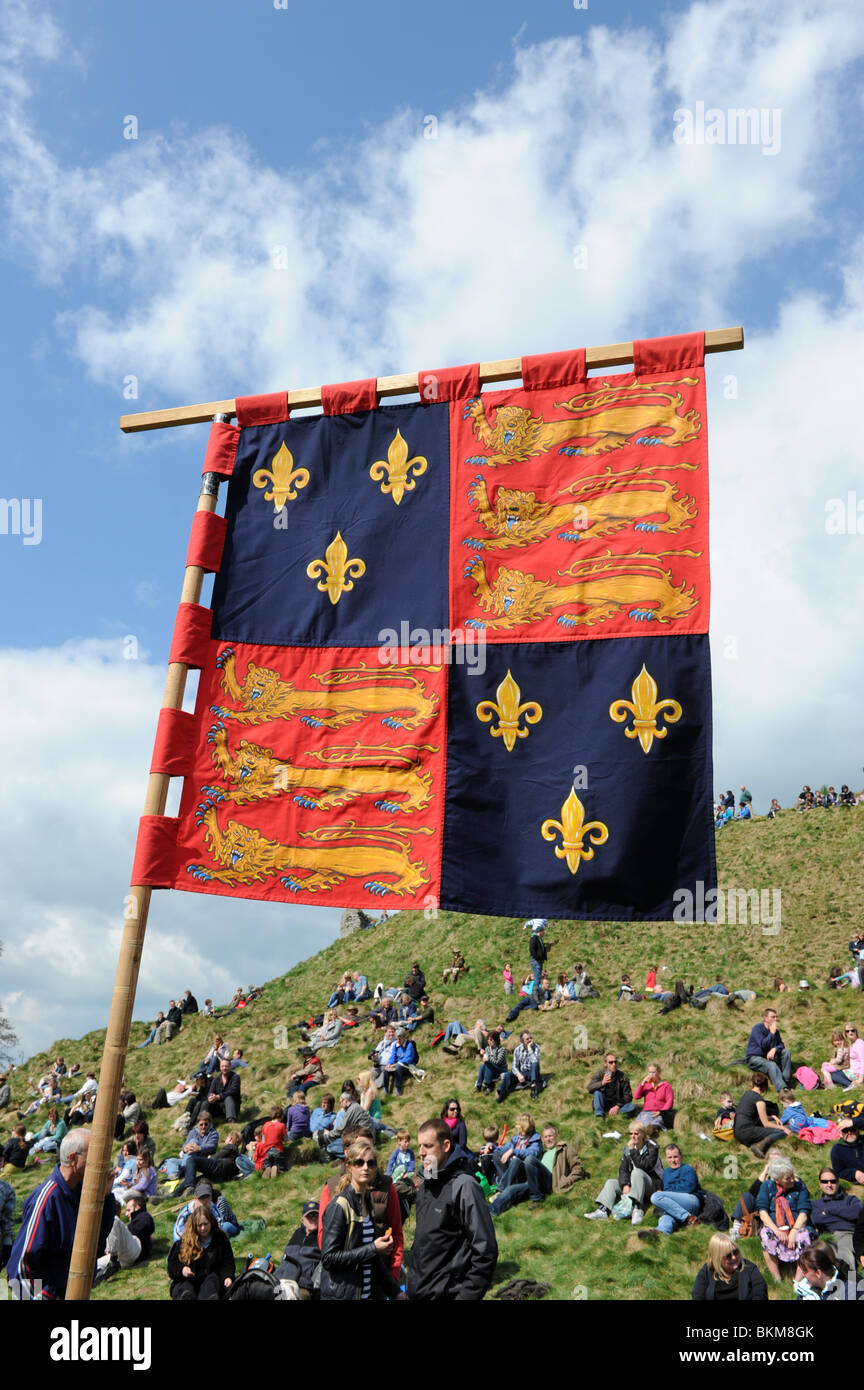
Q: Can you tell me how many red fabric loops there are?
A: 10